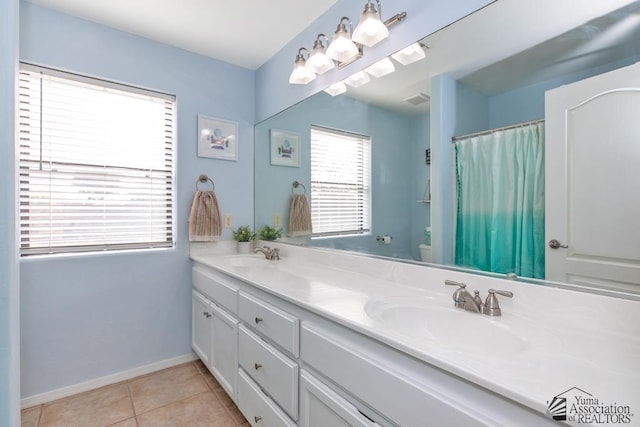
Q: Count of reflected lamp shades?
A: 4